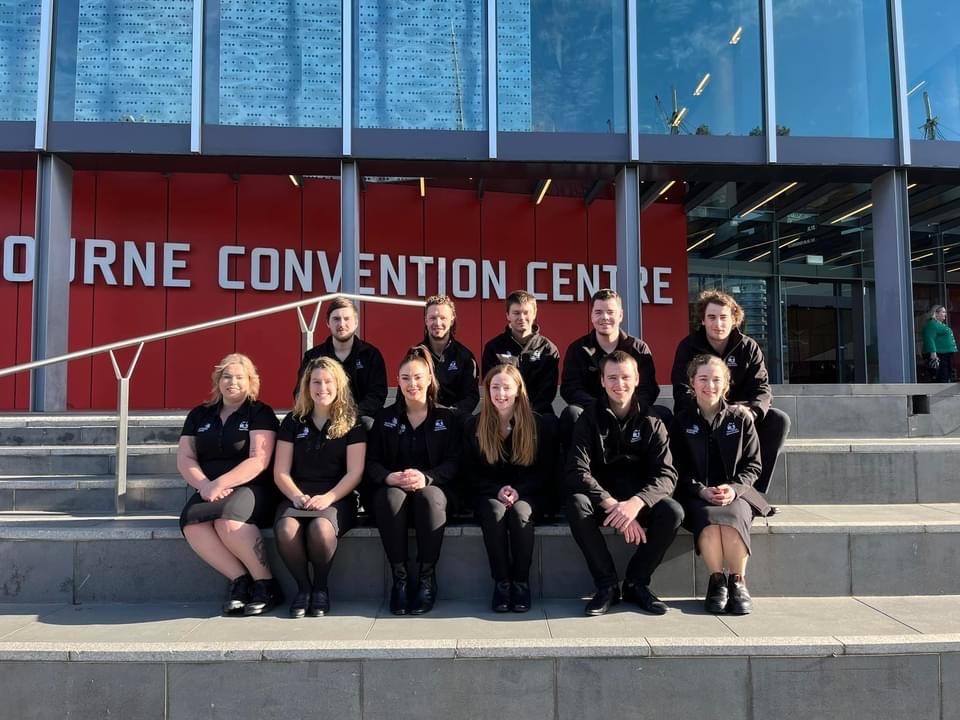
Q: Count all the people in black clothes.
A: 11